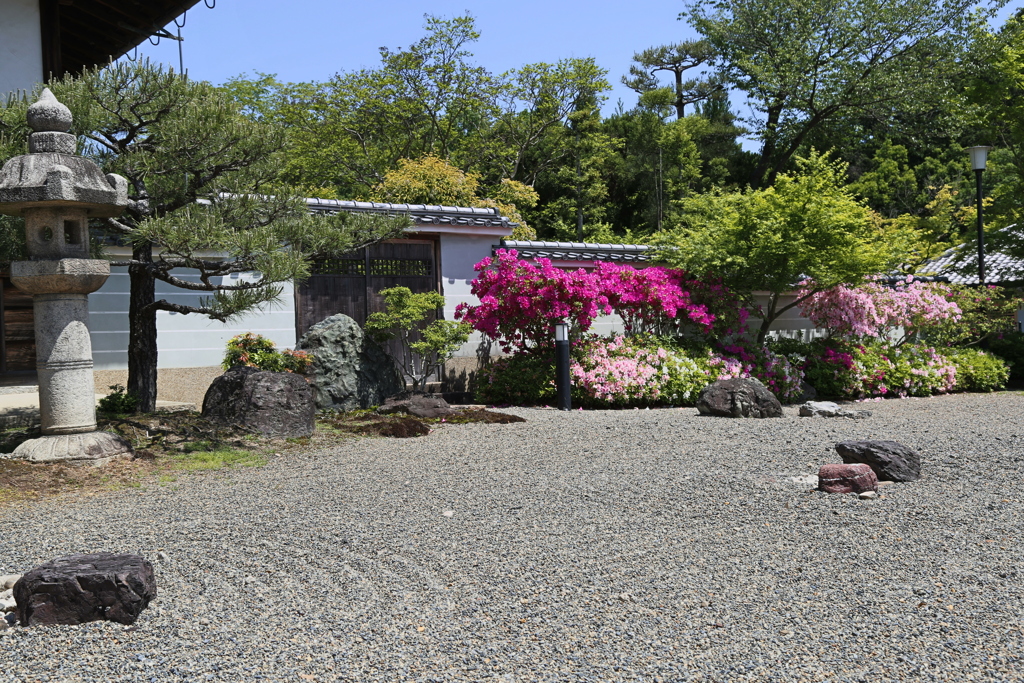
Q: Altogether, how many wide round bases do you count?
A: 1